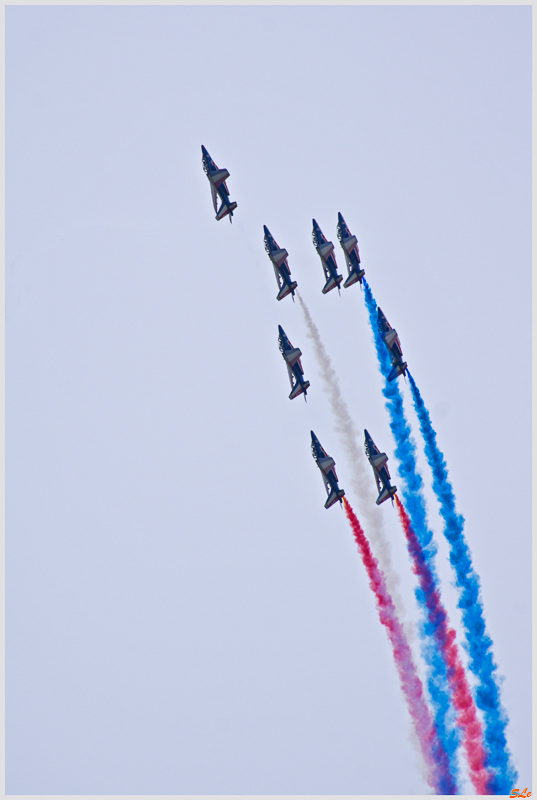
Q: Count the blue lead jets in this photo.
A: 2